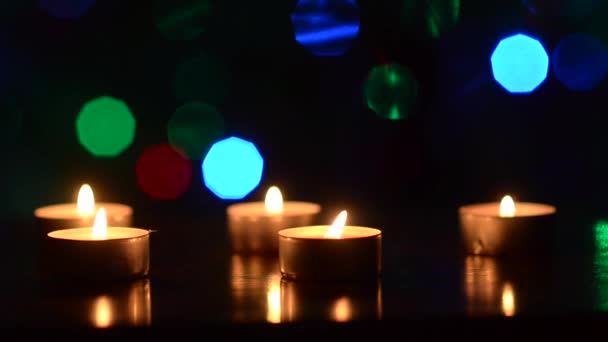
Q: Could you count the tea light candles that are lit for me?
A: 5